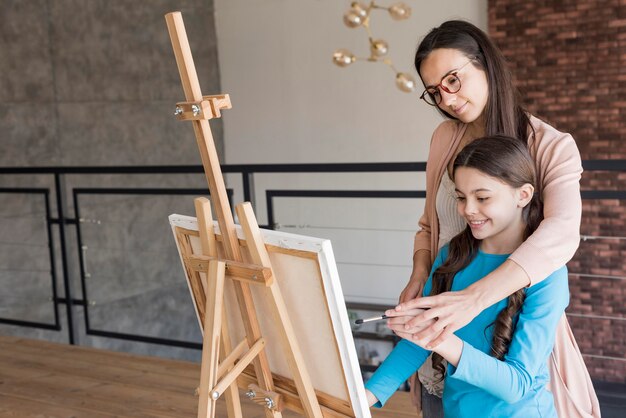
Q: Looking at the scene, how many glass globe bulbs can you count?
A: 6